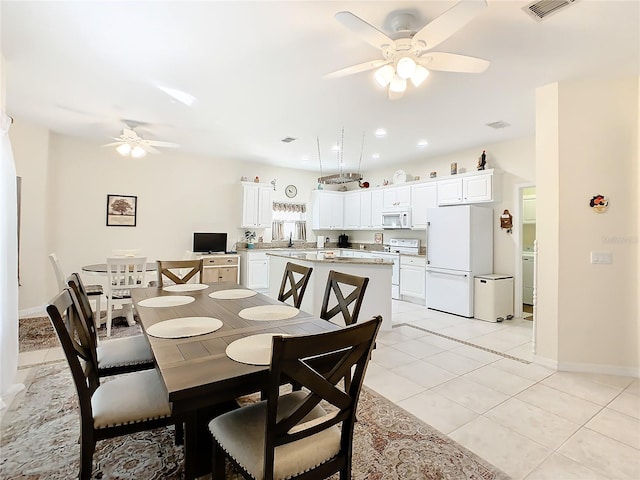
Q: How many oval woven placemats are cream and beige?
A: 6